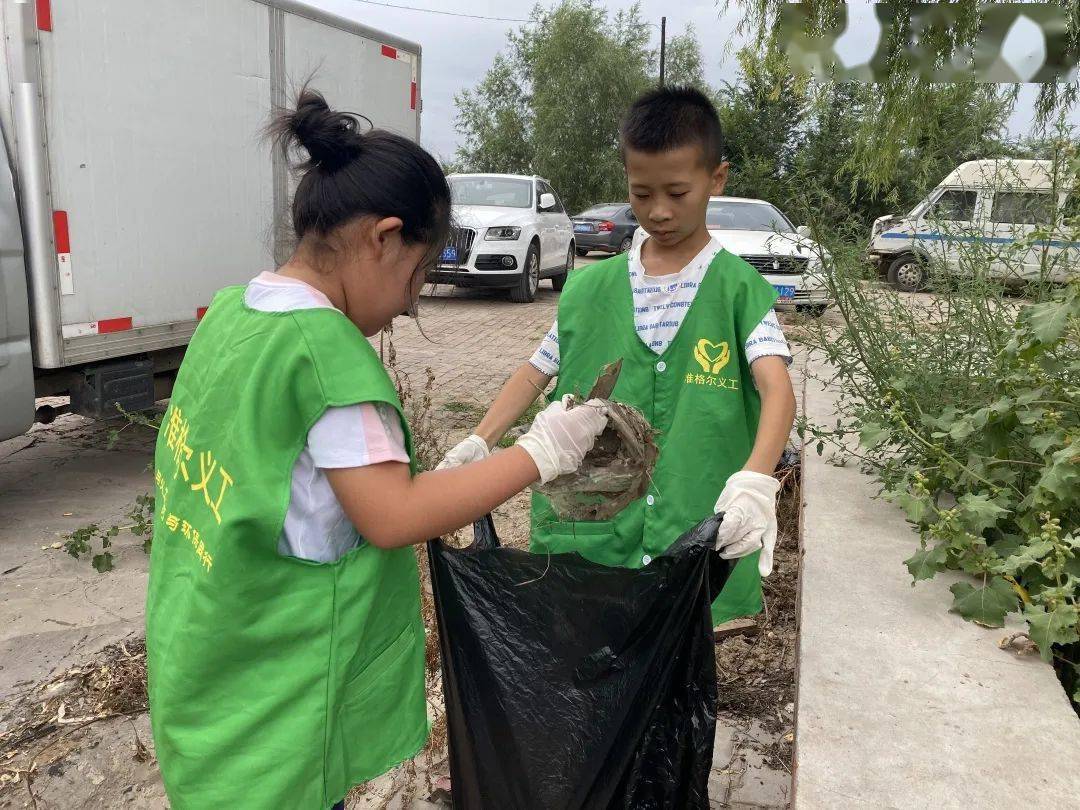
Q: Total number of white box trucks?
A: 1